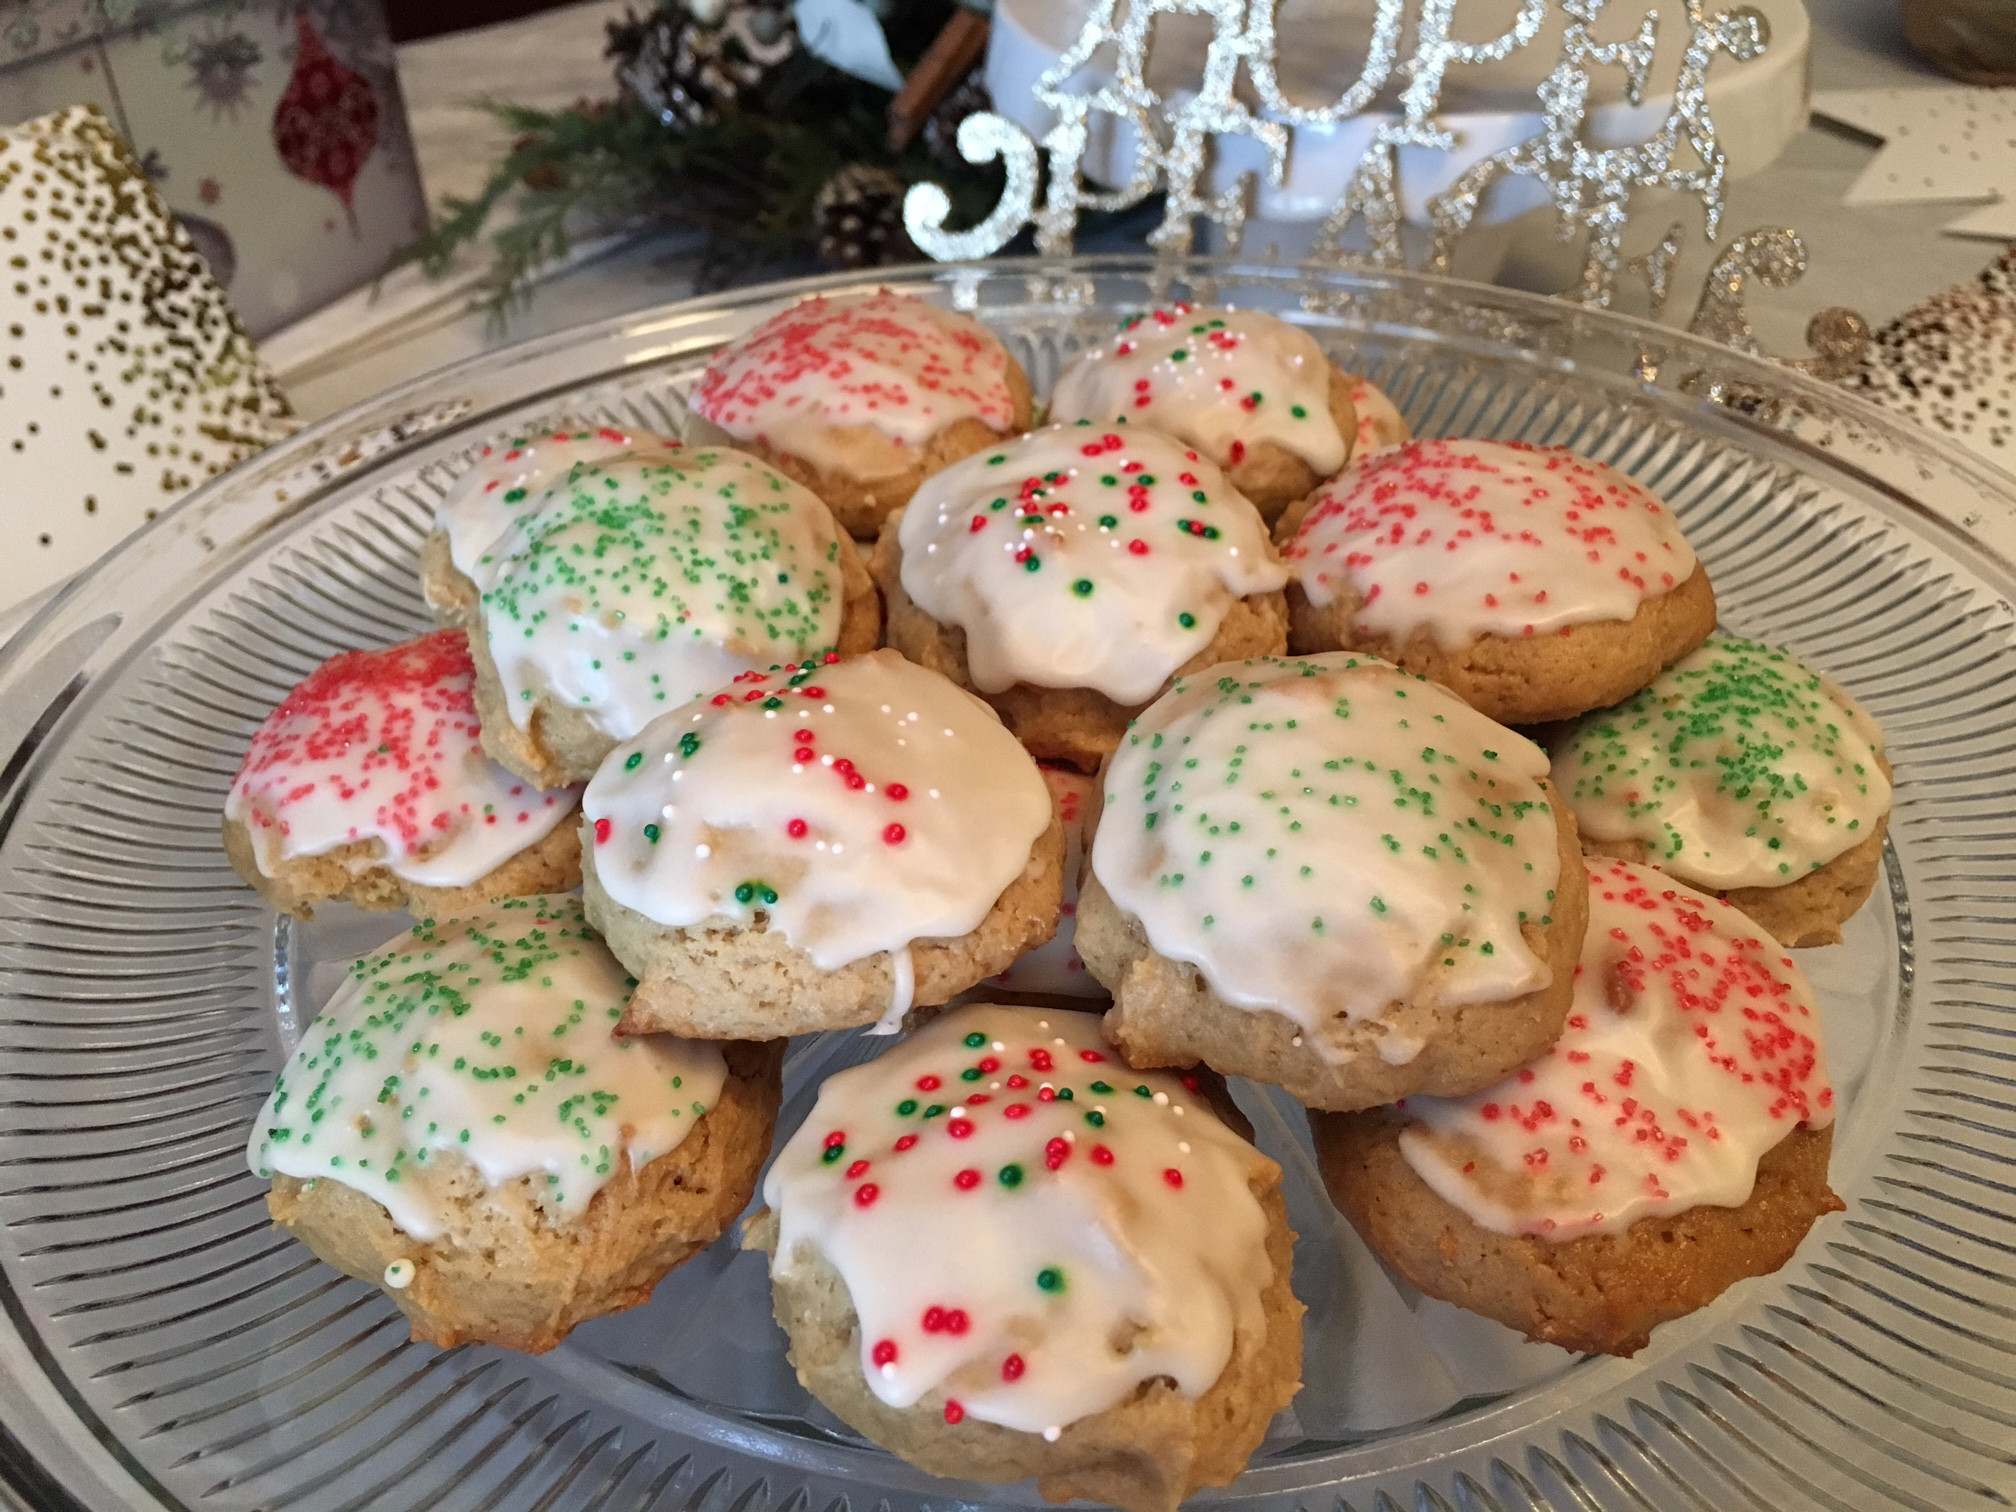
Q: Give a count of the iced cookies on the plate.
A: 15